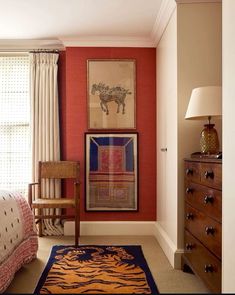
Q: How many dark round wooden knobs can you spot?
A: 8